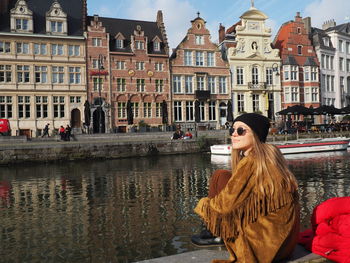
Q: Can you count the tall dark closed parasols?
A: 5